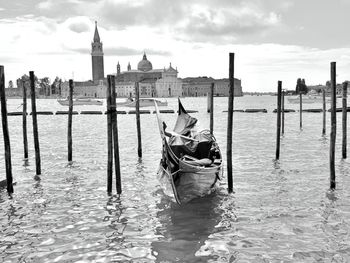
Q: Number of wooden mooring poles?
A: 15